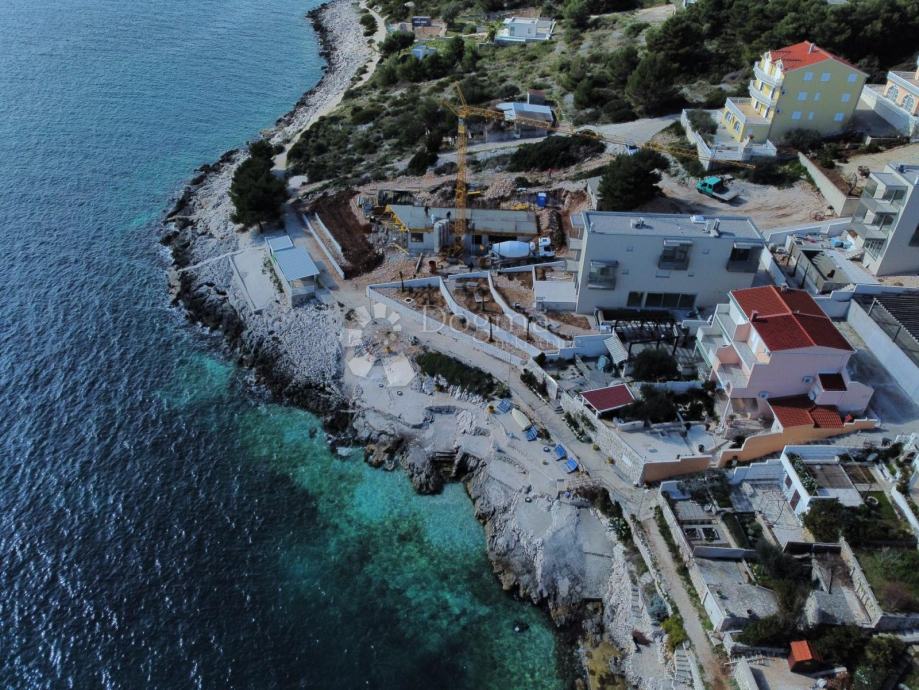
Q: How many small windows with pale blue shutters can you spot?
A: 9